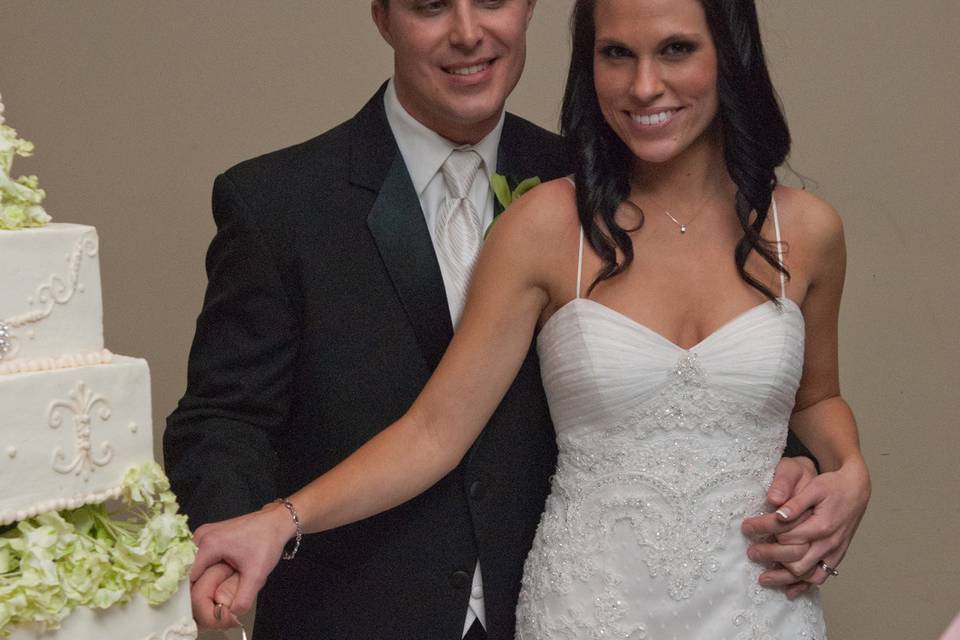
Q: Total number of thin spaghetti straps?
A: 2